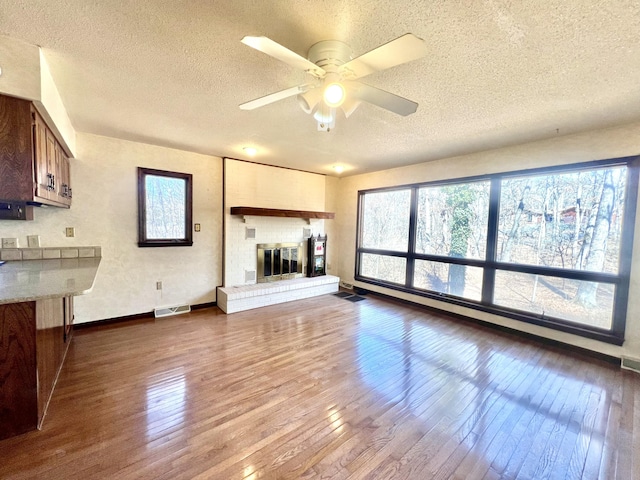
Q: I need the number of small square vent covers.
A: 3